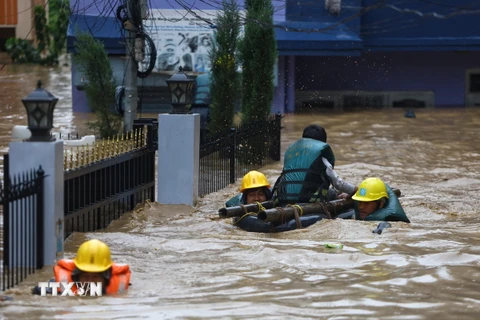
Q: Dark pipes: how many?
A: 2